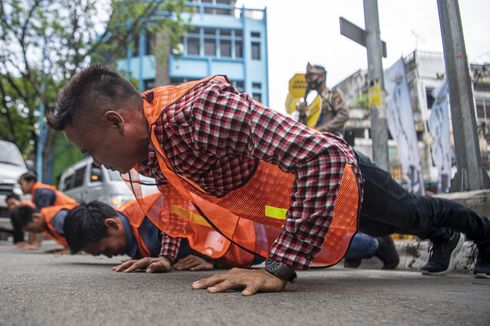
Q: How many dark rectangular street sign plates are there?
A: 1